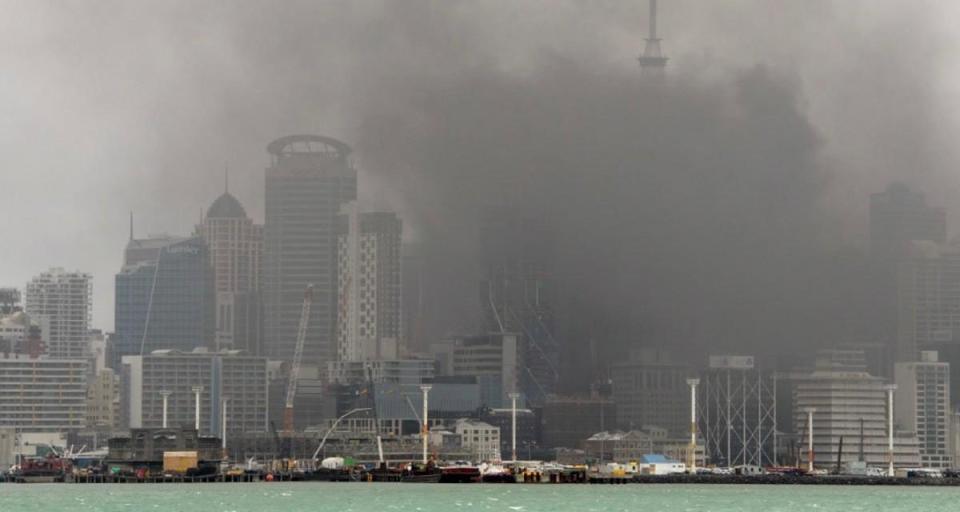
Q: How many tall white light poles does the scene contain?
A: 8